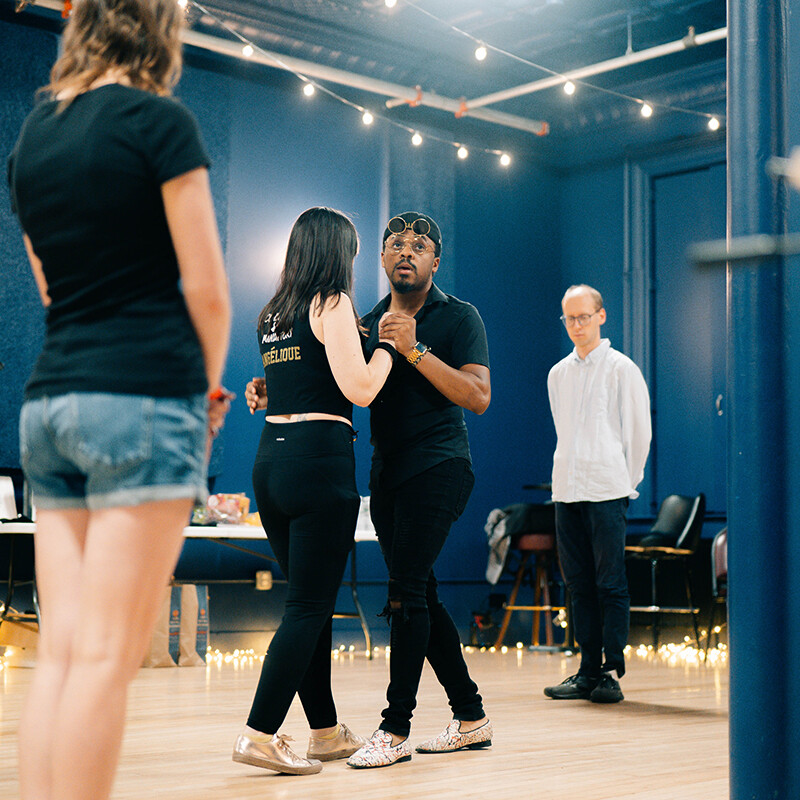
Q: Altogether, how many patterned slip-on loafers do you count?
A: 2